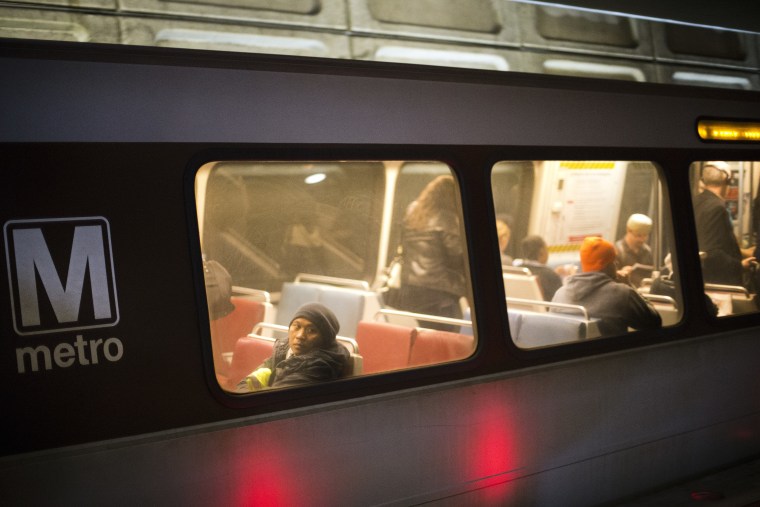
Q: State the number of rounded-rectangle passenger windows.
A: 3